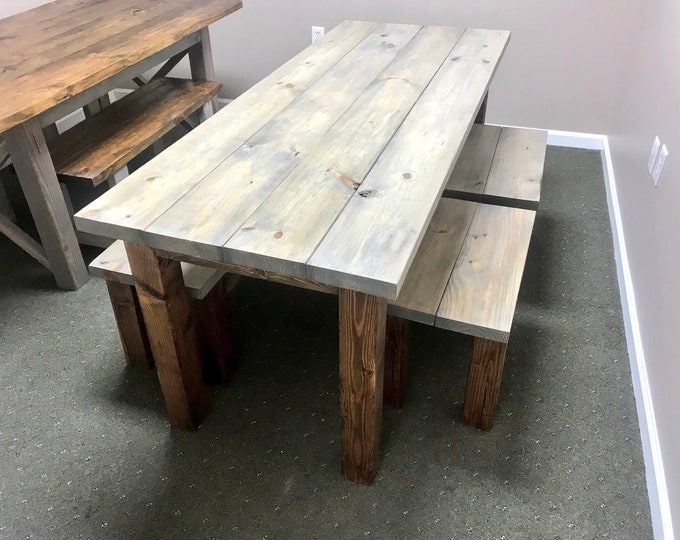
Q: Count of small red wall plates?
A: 0